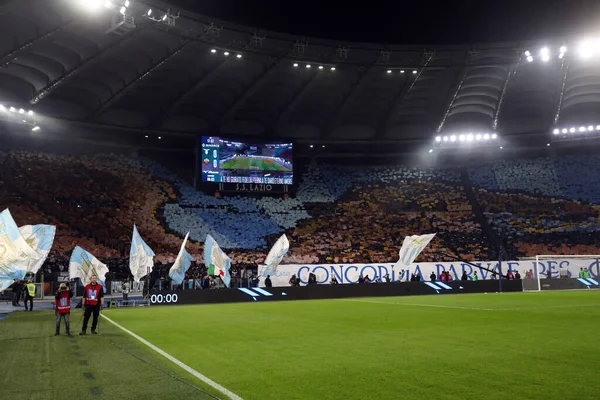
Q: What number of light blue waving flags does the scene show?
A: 8